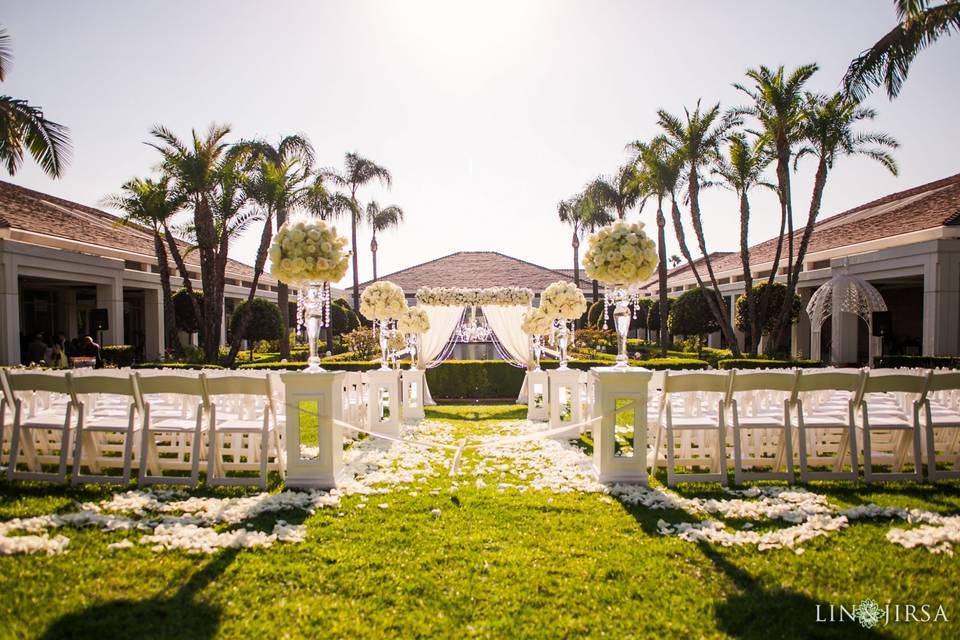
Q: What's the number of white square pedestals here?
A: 6